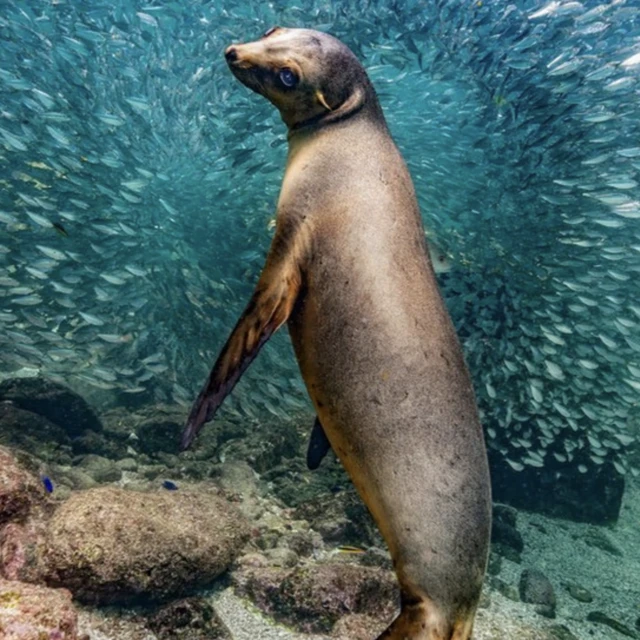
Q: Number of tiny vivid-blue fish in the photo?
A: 2